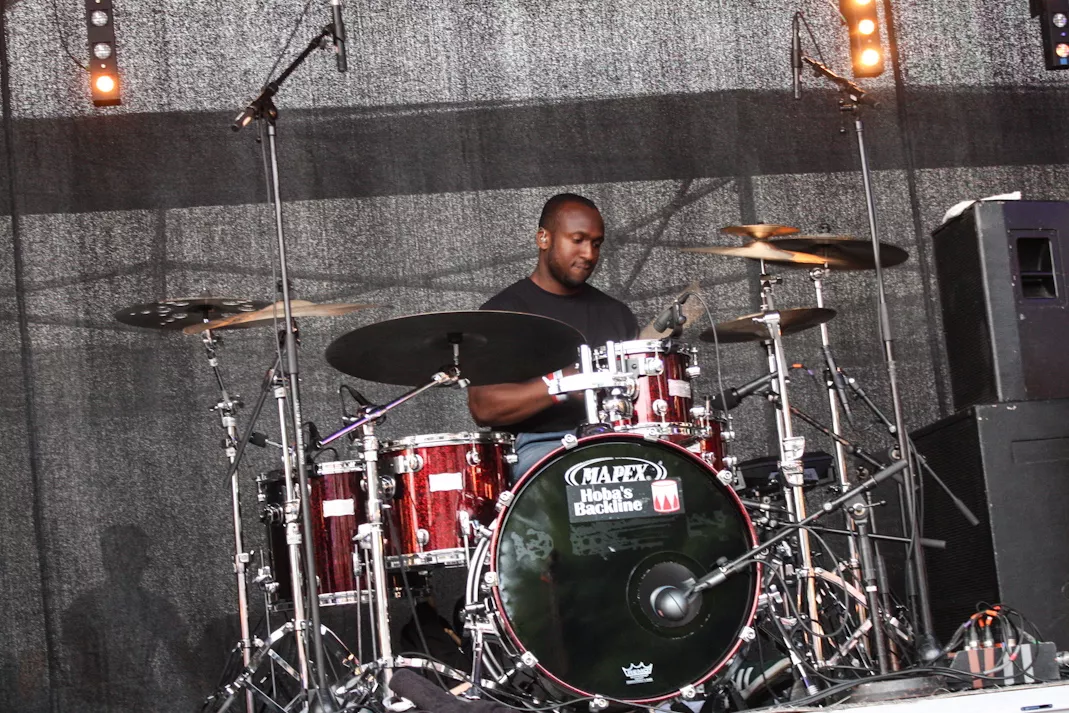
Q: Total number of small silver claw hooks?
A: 10